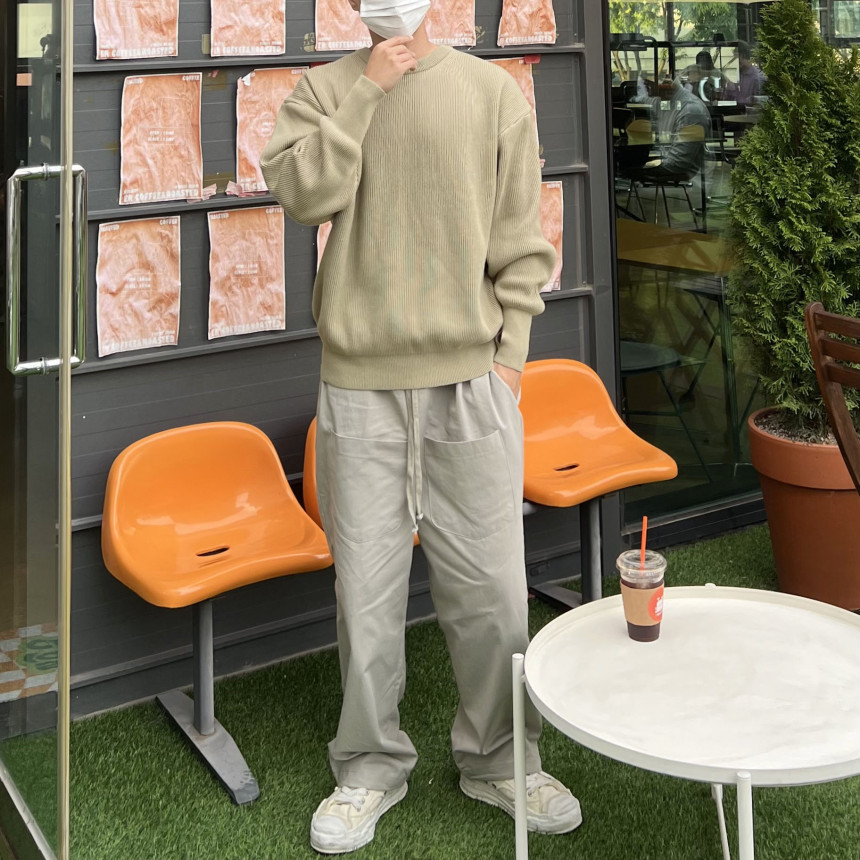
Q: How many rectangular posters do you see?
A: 12